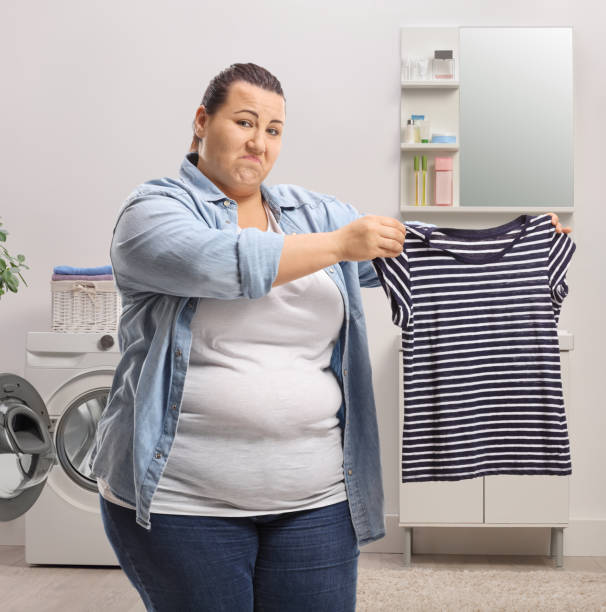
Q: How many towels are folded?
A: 2